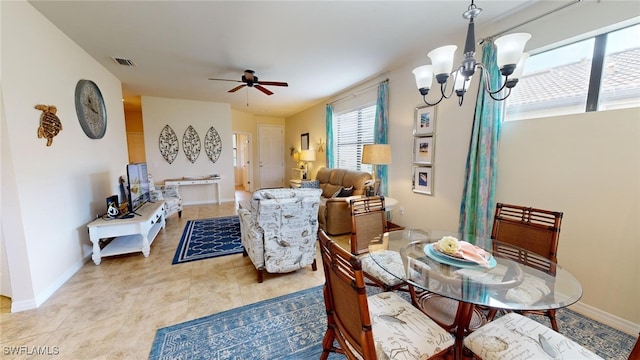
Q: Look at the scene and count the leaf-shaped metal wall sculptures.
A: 3